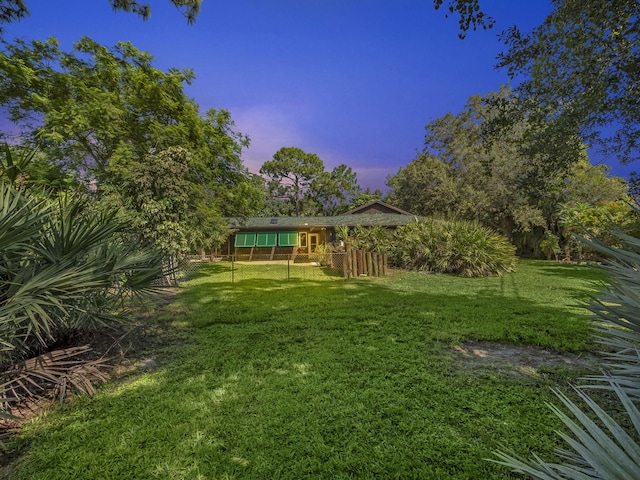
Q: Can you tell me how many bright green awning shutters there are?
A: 3